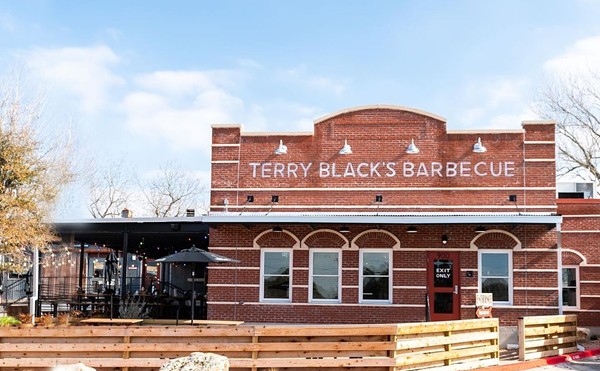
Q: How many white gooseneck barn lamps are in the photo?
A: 4